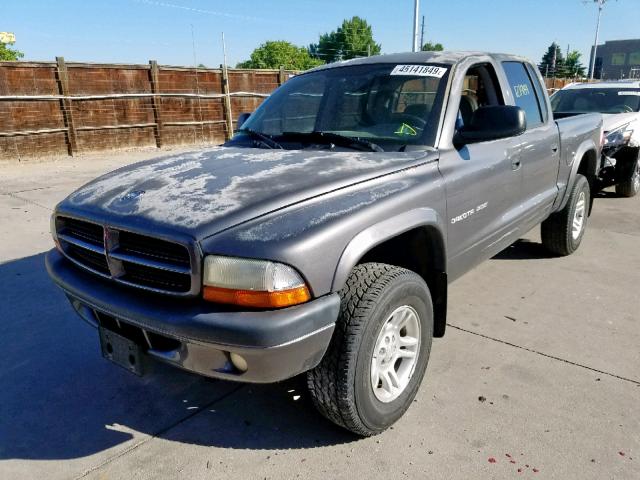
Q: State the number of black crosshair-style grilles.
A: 1